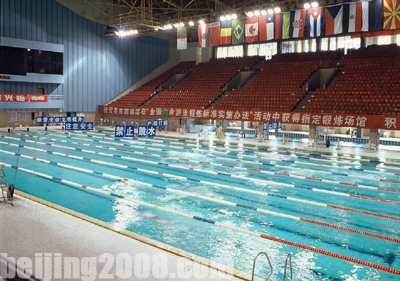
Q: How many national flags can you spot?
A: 14